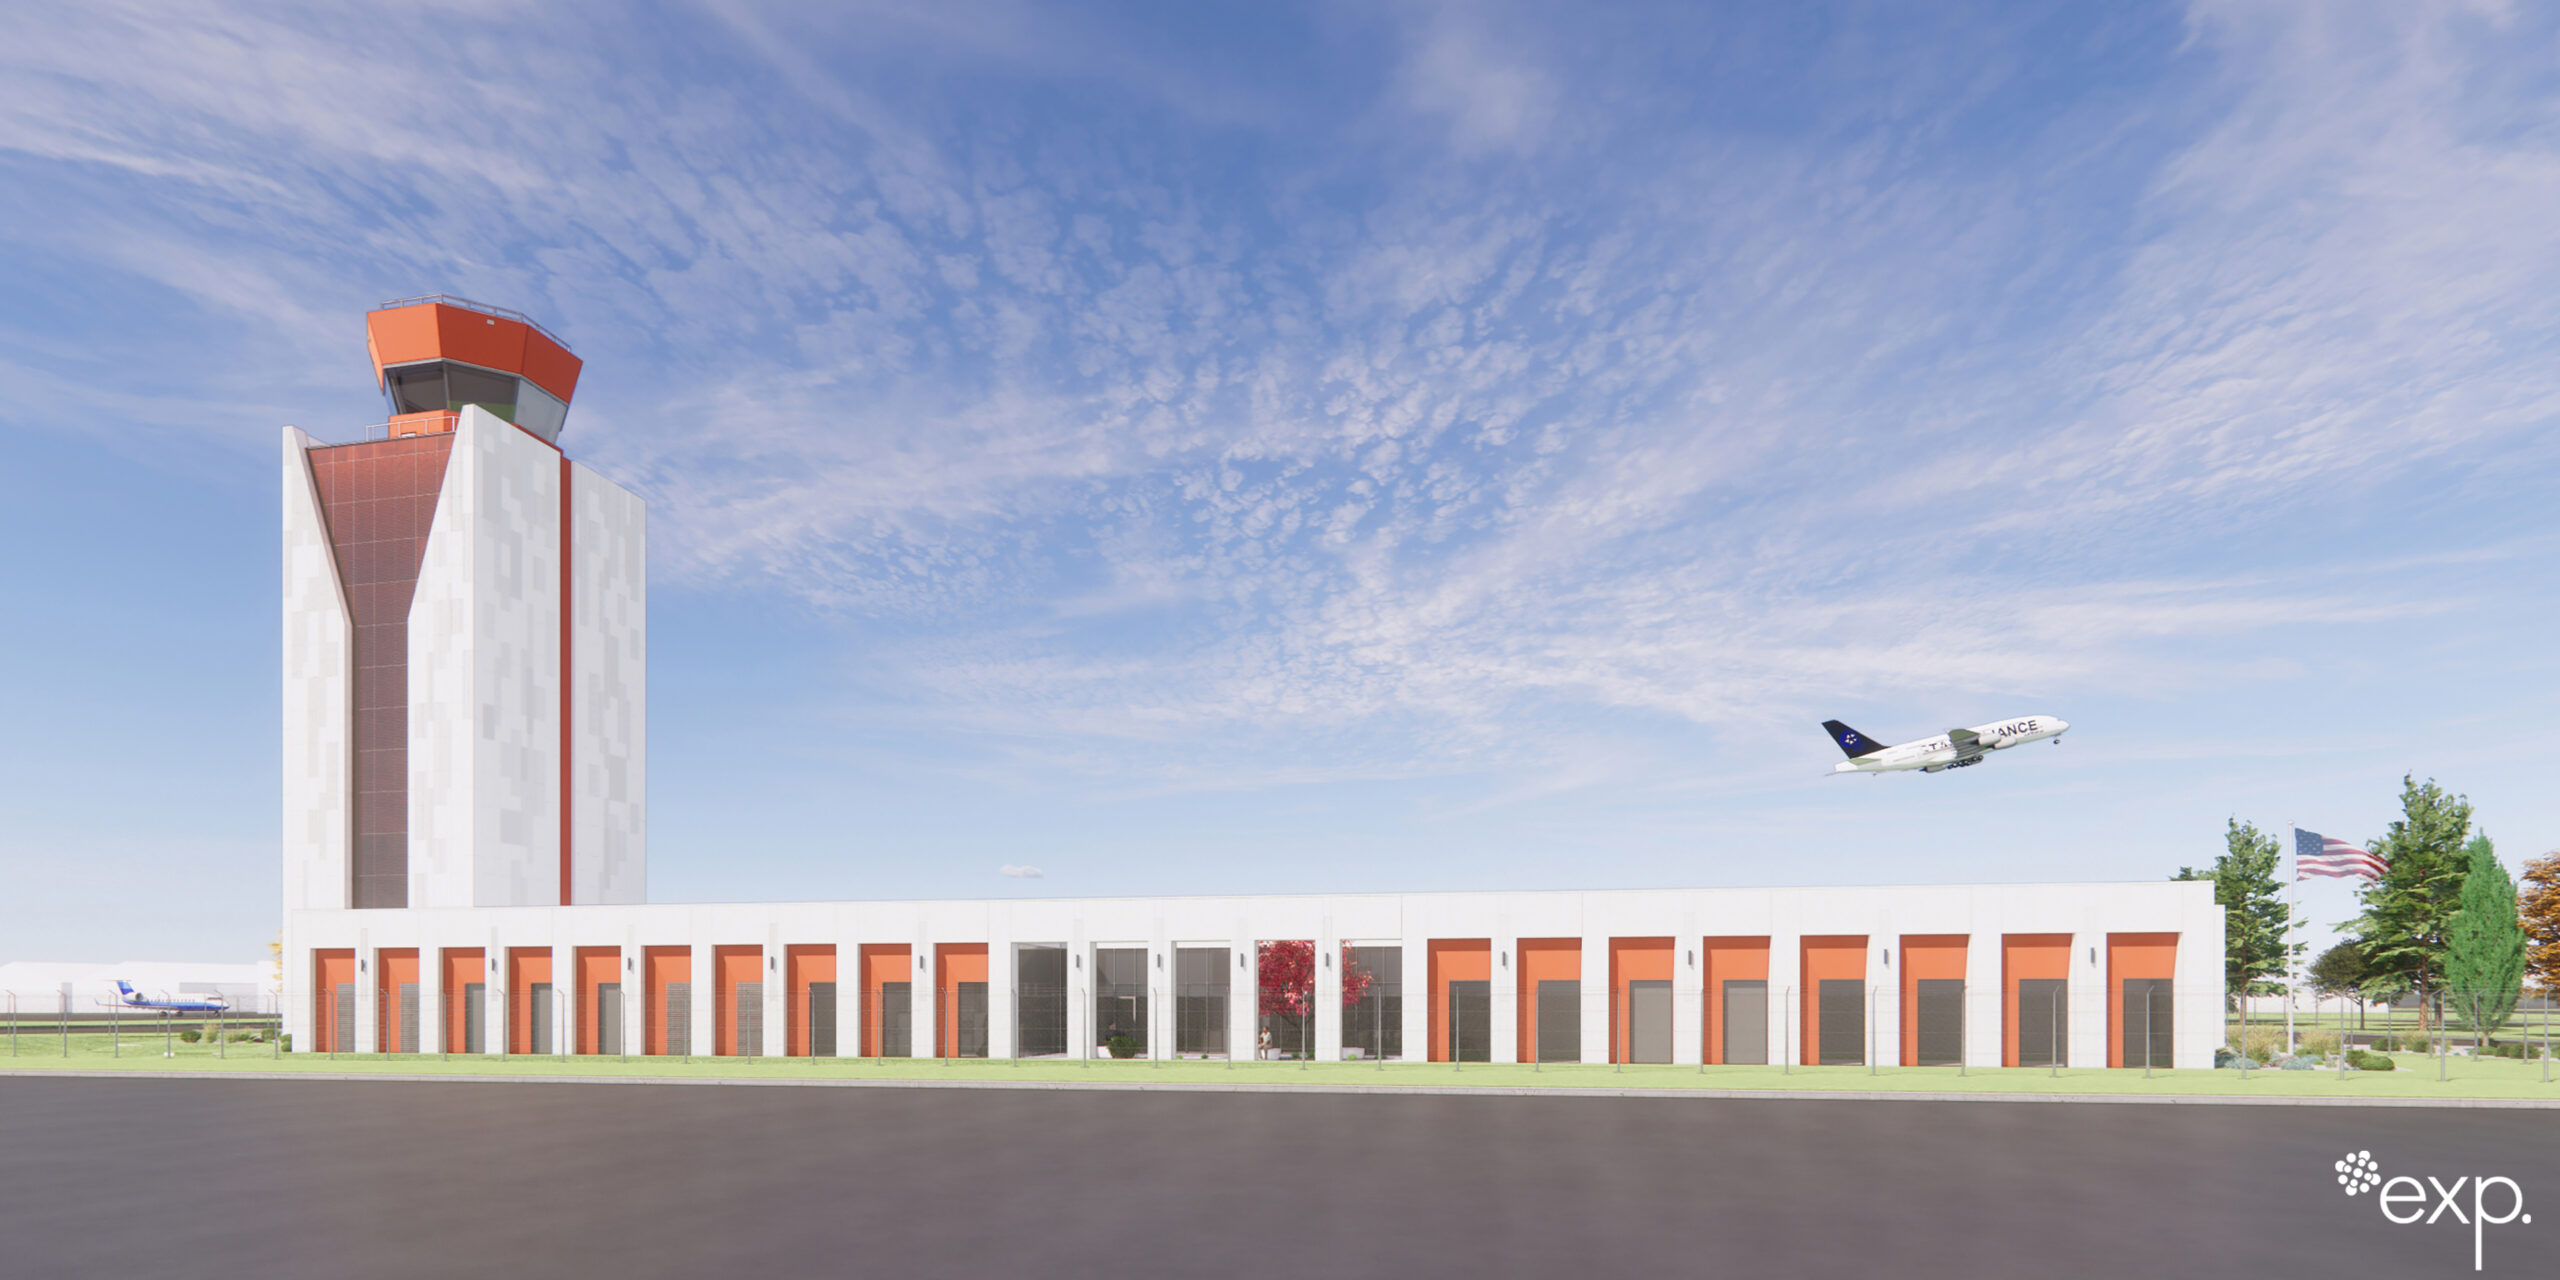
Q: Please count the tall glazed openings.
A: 5